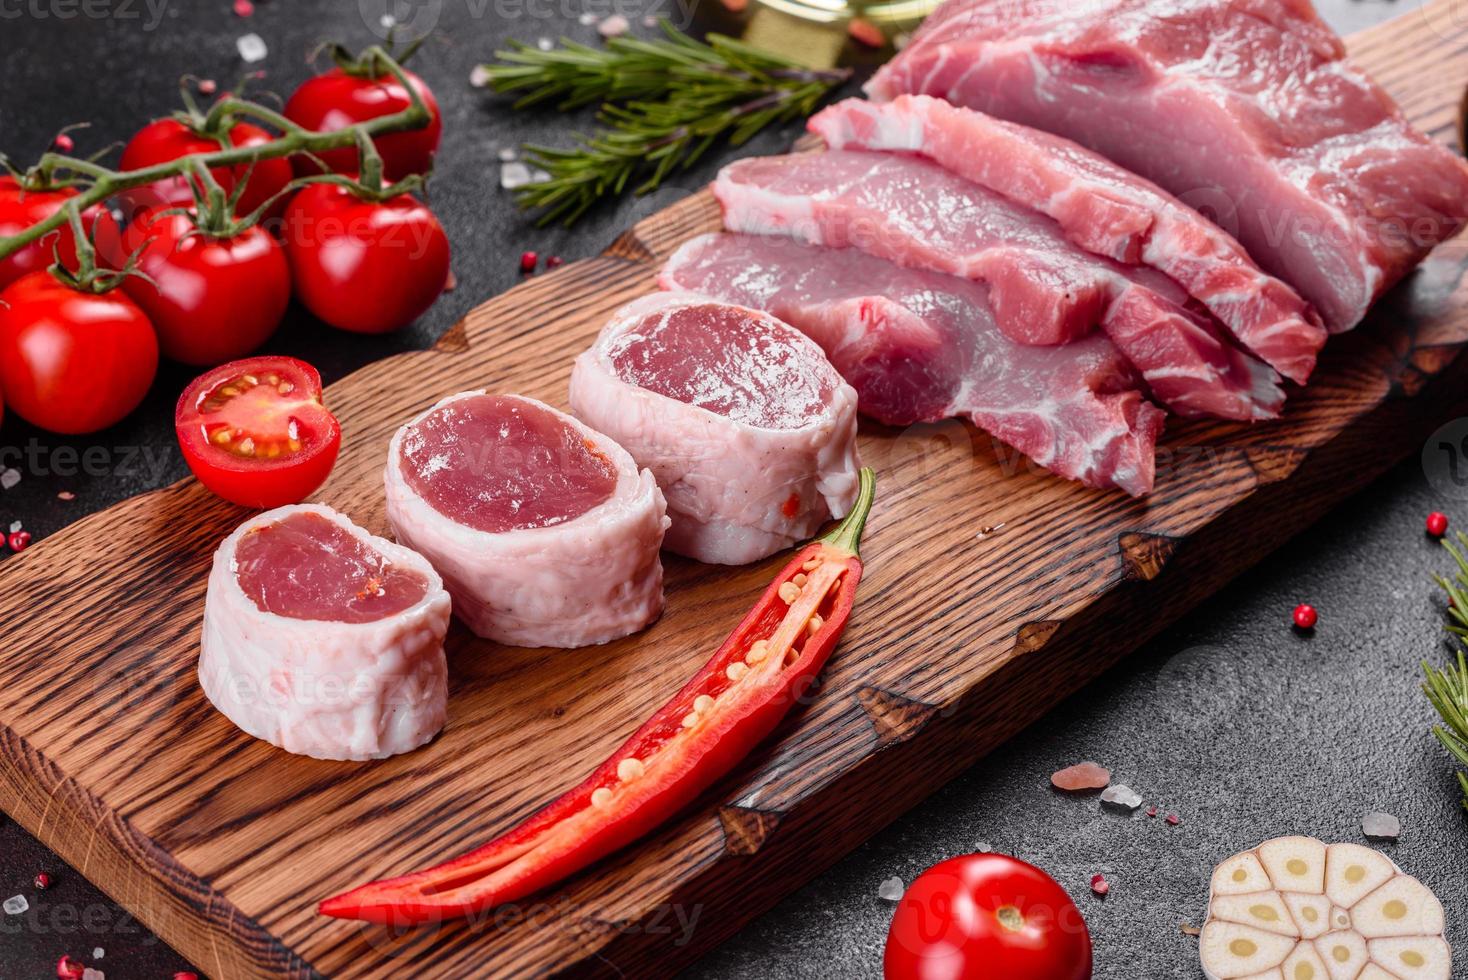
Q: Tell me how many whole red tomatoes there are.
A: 7